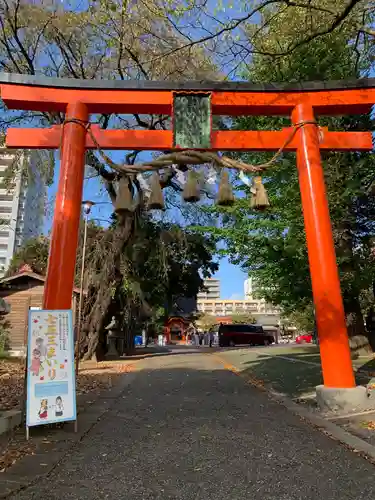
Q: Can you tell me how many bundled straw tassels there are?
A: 5